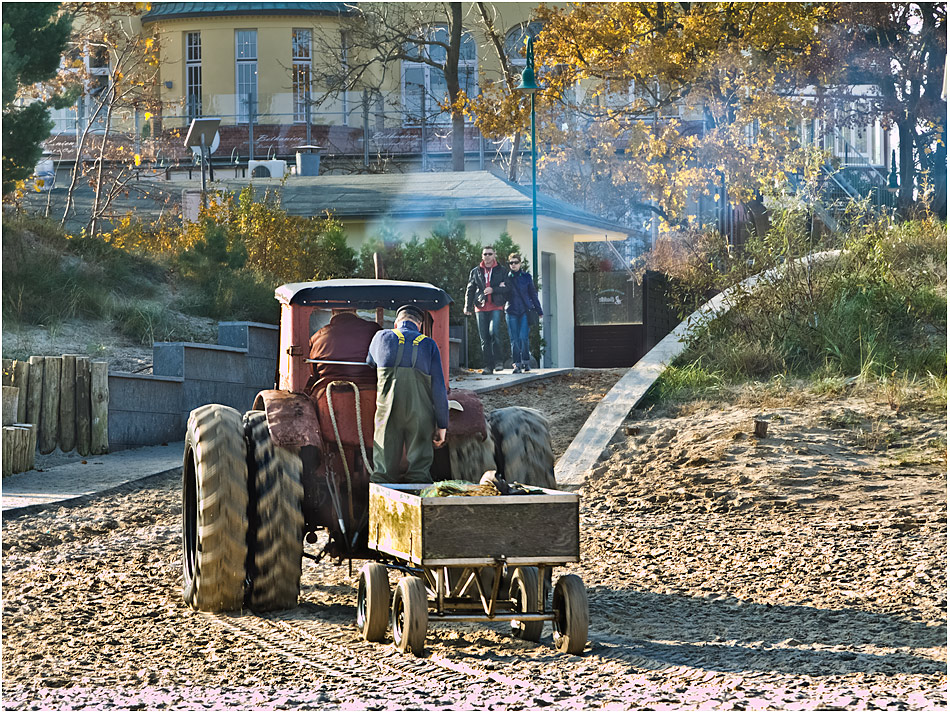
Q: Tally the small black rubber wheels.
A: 4